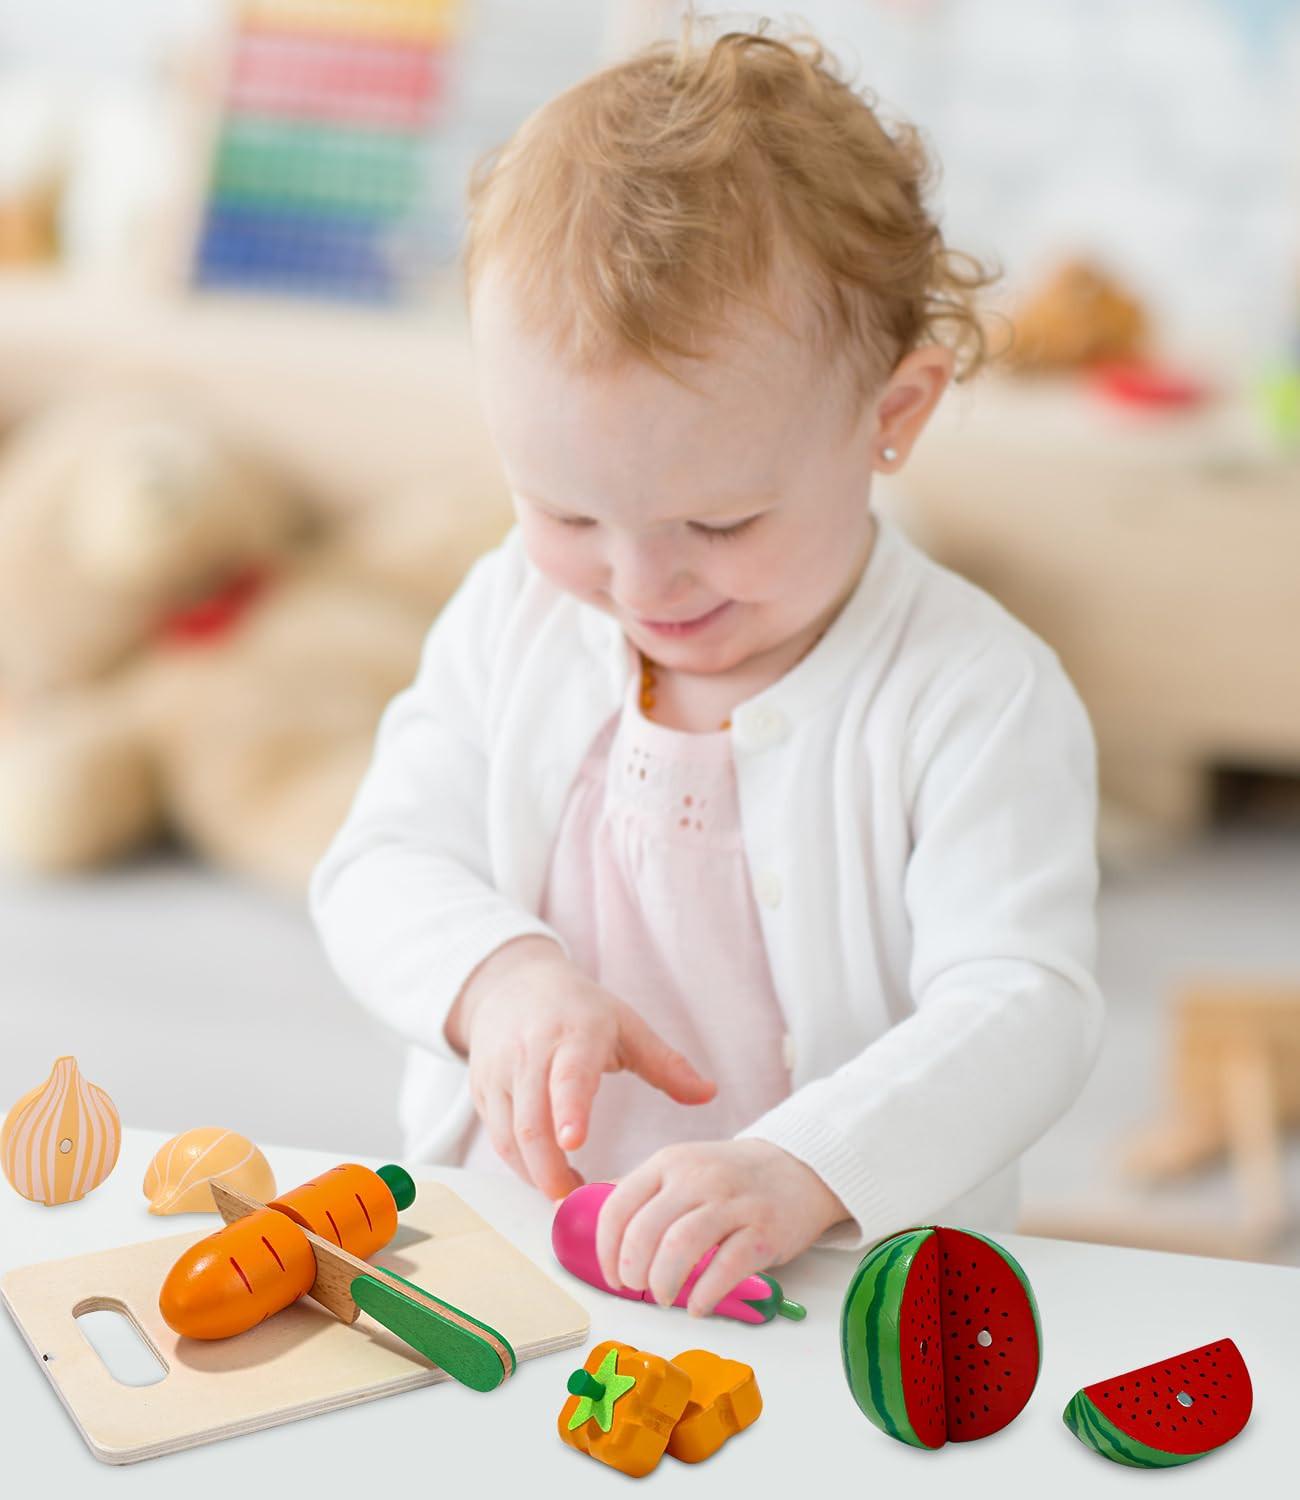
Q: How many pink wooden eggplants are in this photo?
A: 1